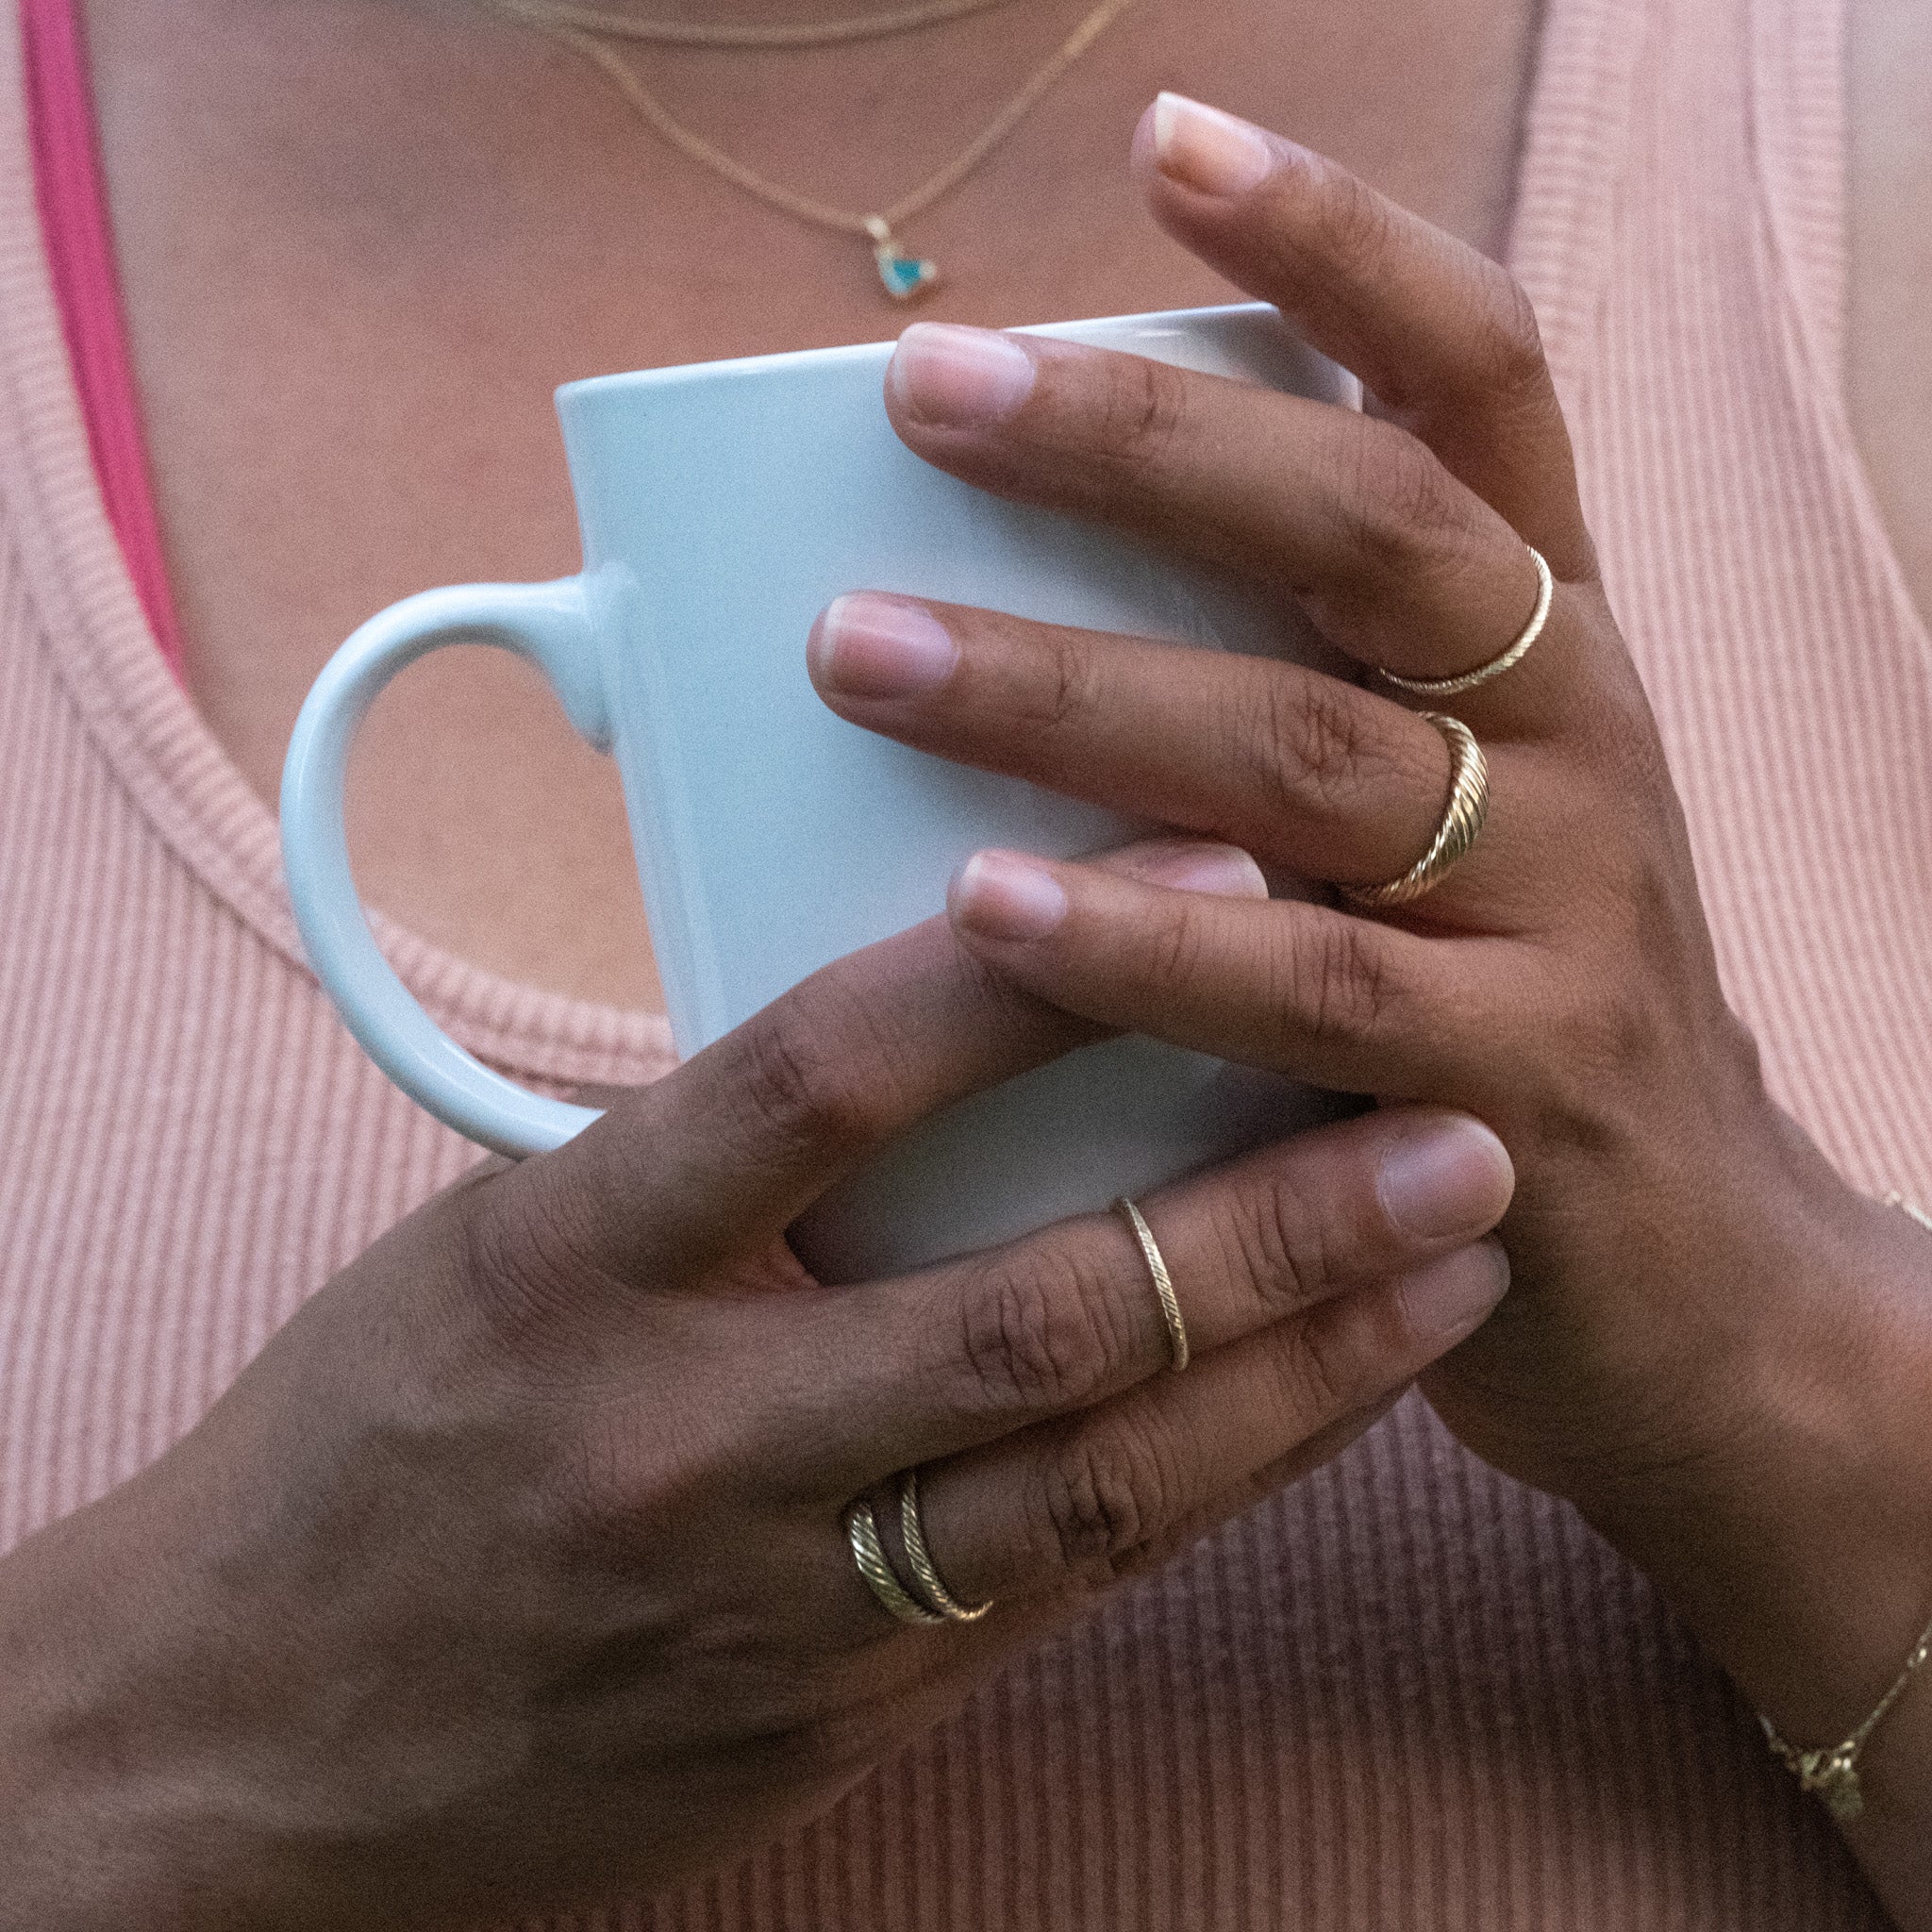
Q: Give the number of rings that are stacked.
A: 2